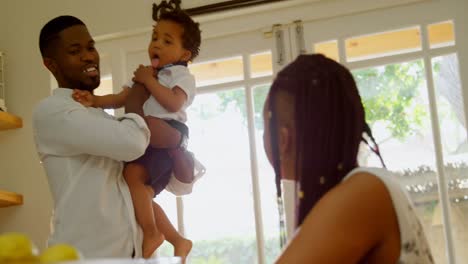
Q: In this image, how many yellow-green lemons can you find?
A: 2